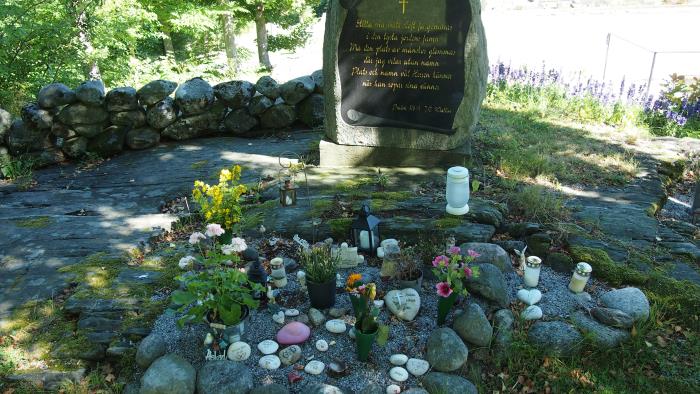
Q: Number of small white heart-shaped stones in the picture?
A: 2